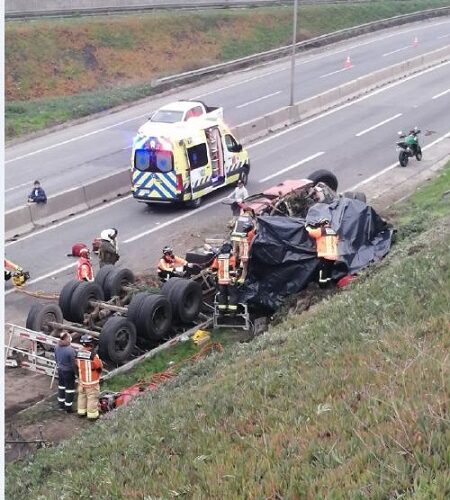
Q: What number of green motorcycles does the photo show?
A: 1